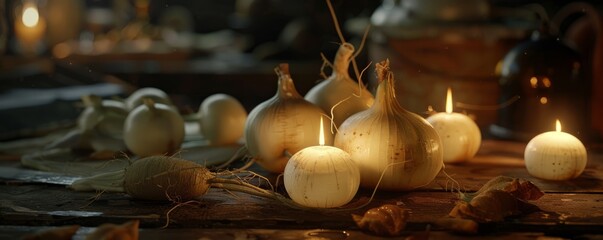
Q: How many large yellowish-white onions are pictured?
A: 3